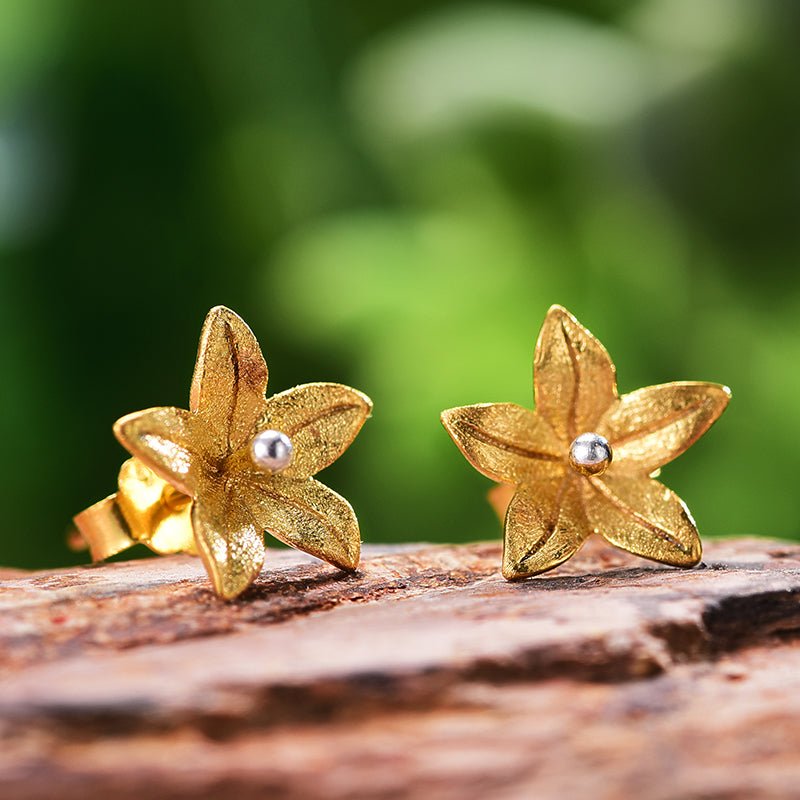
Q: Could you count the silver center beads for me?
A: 2